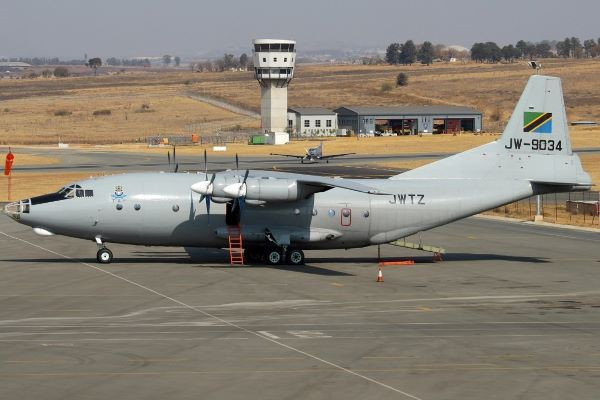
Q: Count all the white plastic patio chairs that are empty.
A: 0